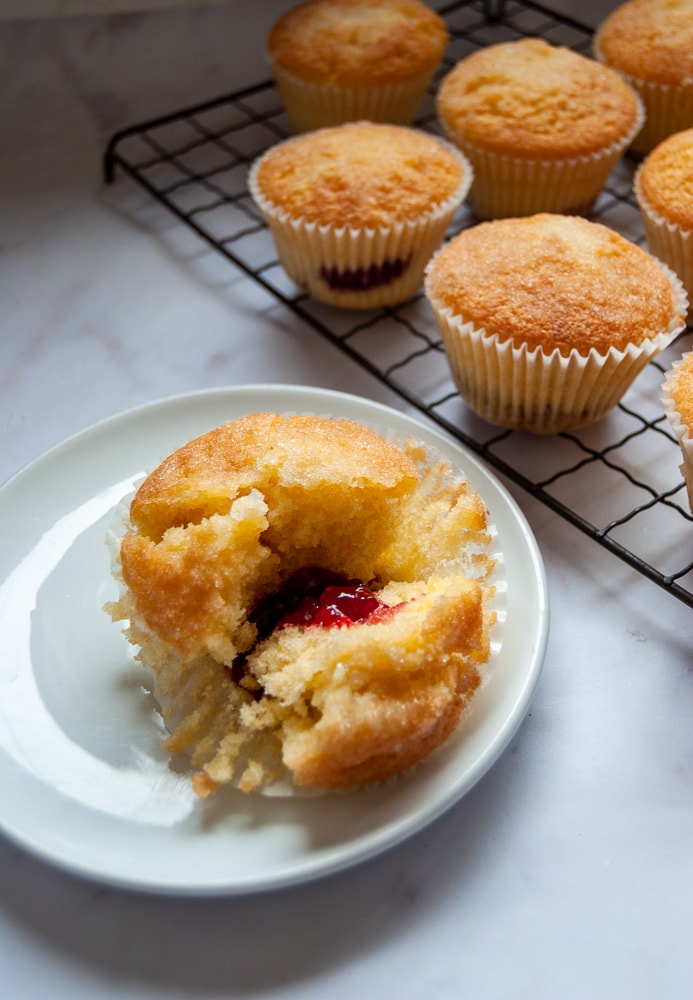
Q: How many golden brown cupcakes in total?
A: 8